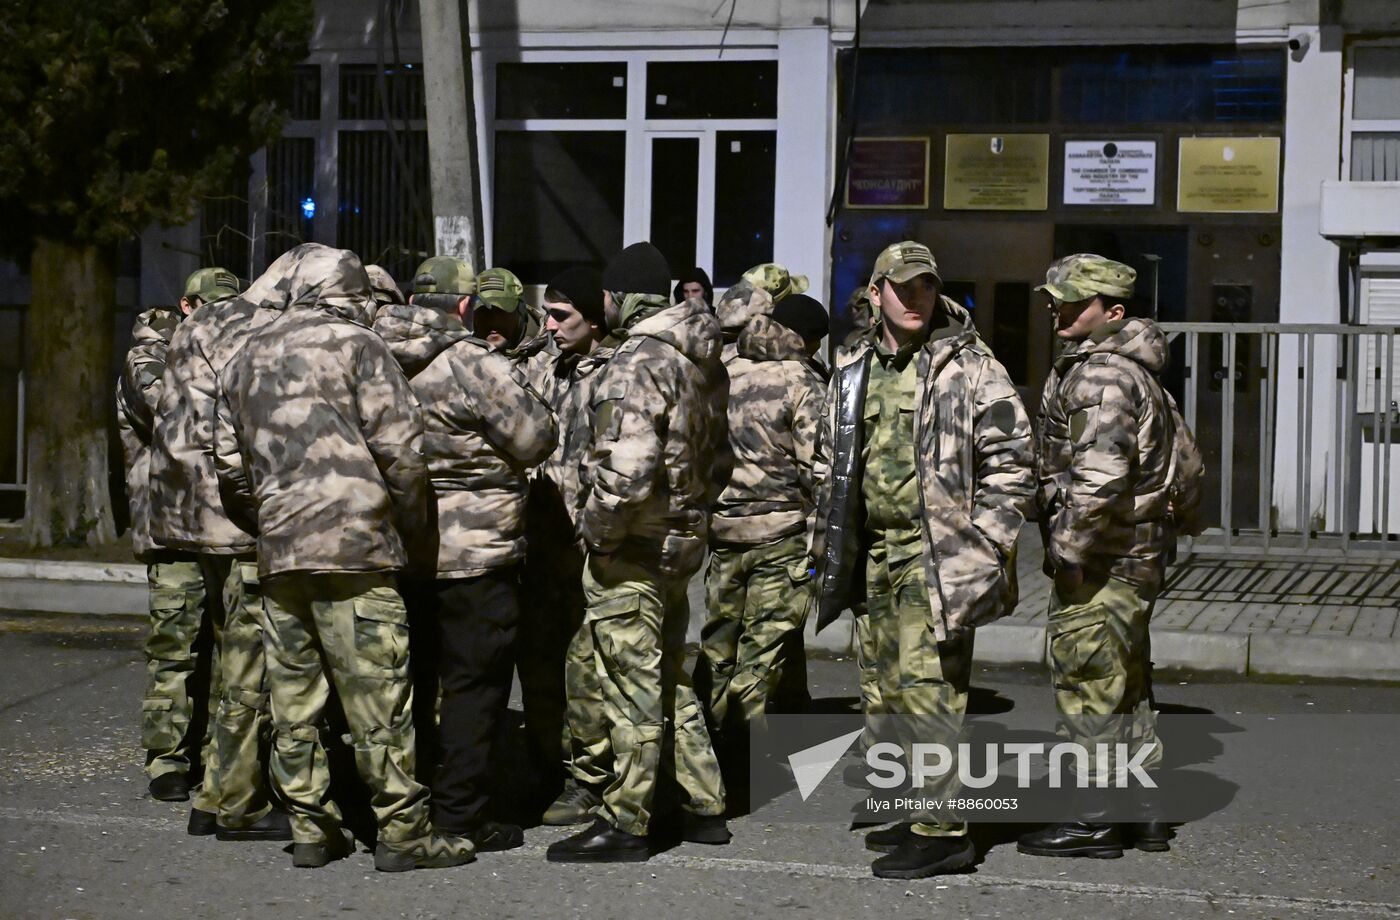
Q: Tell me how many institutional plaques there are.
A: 4